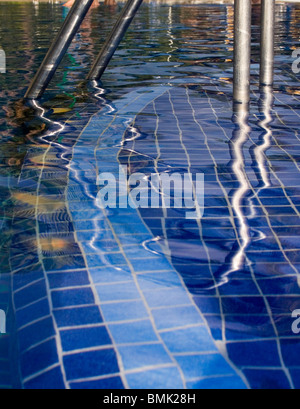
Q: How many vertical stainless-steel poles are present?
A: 2